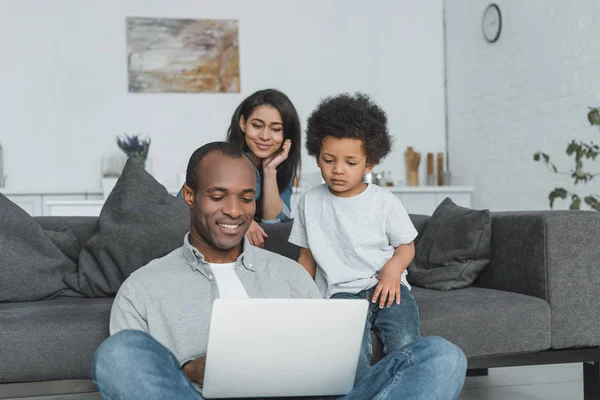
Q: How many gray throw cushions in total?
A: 3